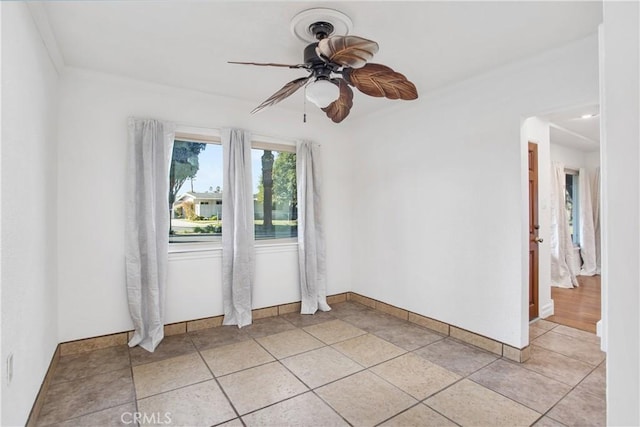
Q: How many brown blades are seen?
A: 5